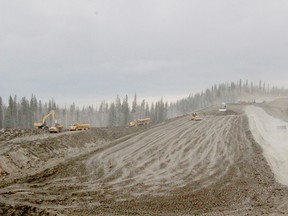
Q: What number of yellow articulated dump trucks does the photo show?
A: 3